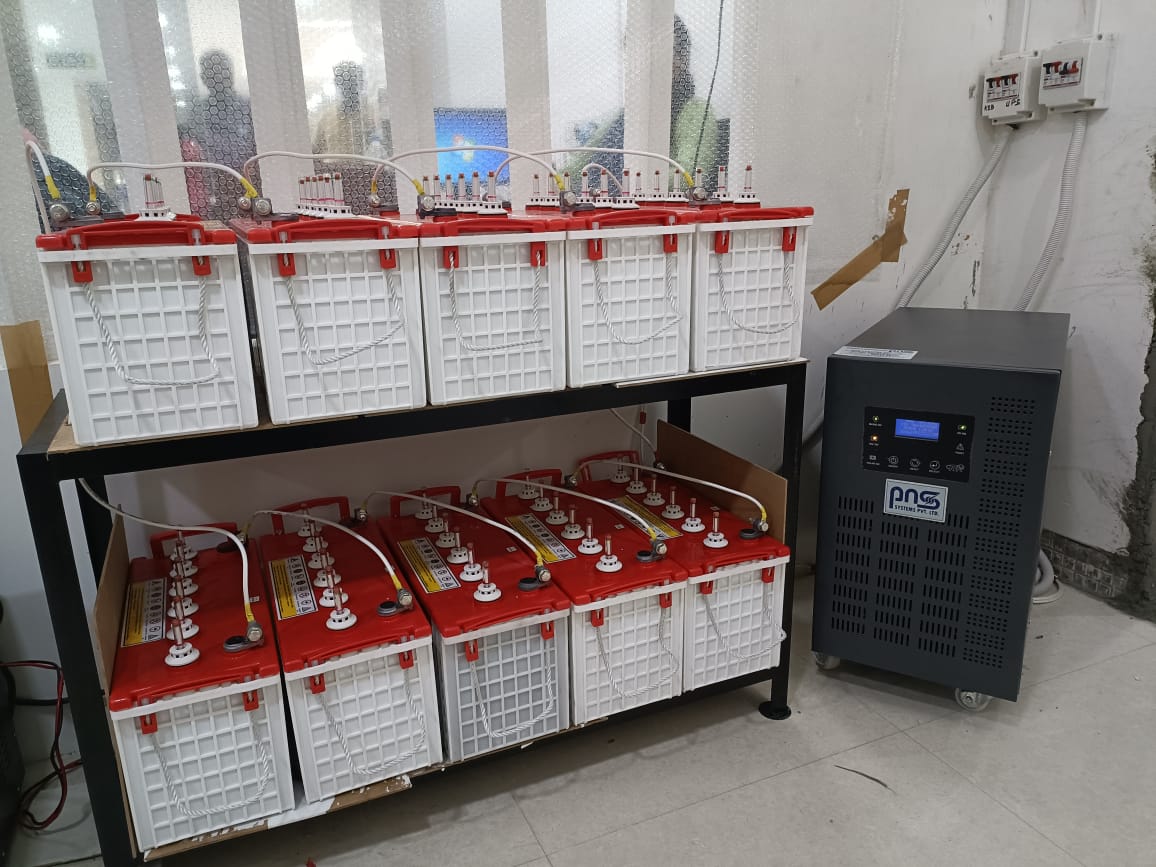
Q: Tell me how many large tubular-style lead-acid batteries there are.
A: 10